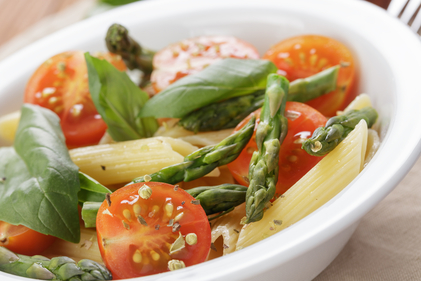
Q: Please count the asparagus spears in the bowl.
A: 7